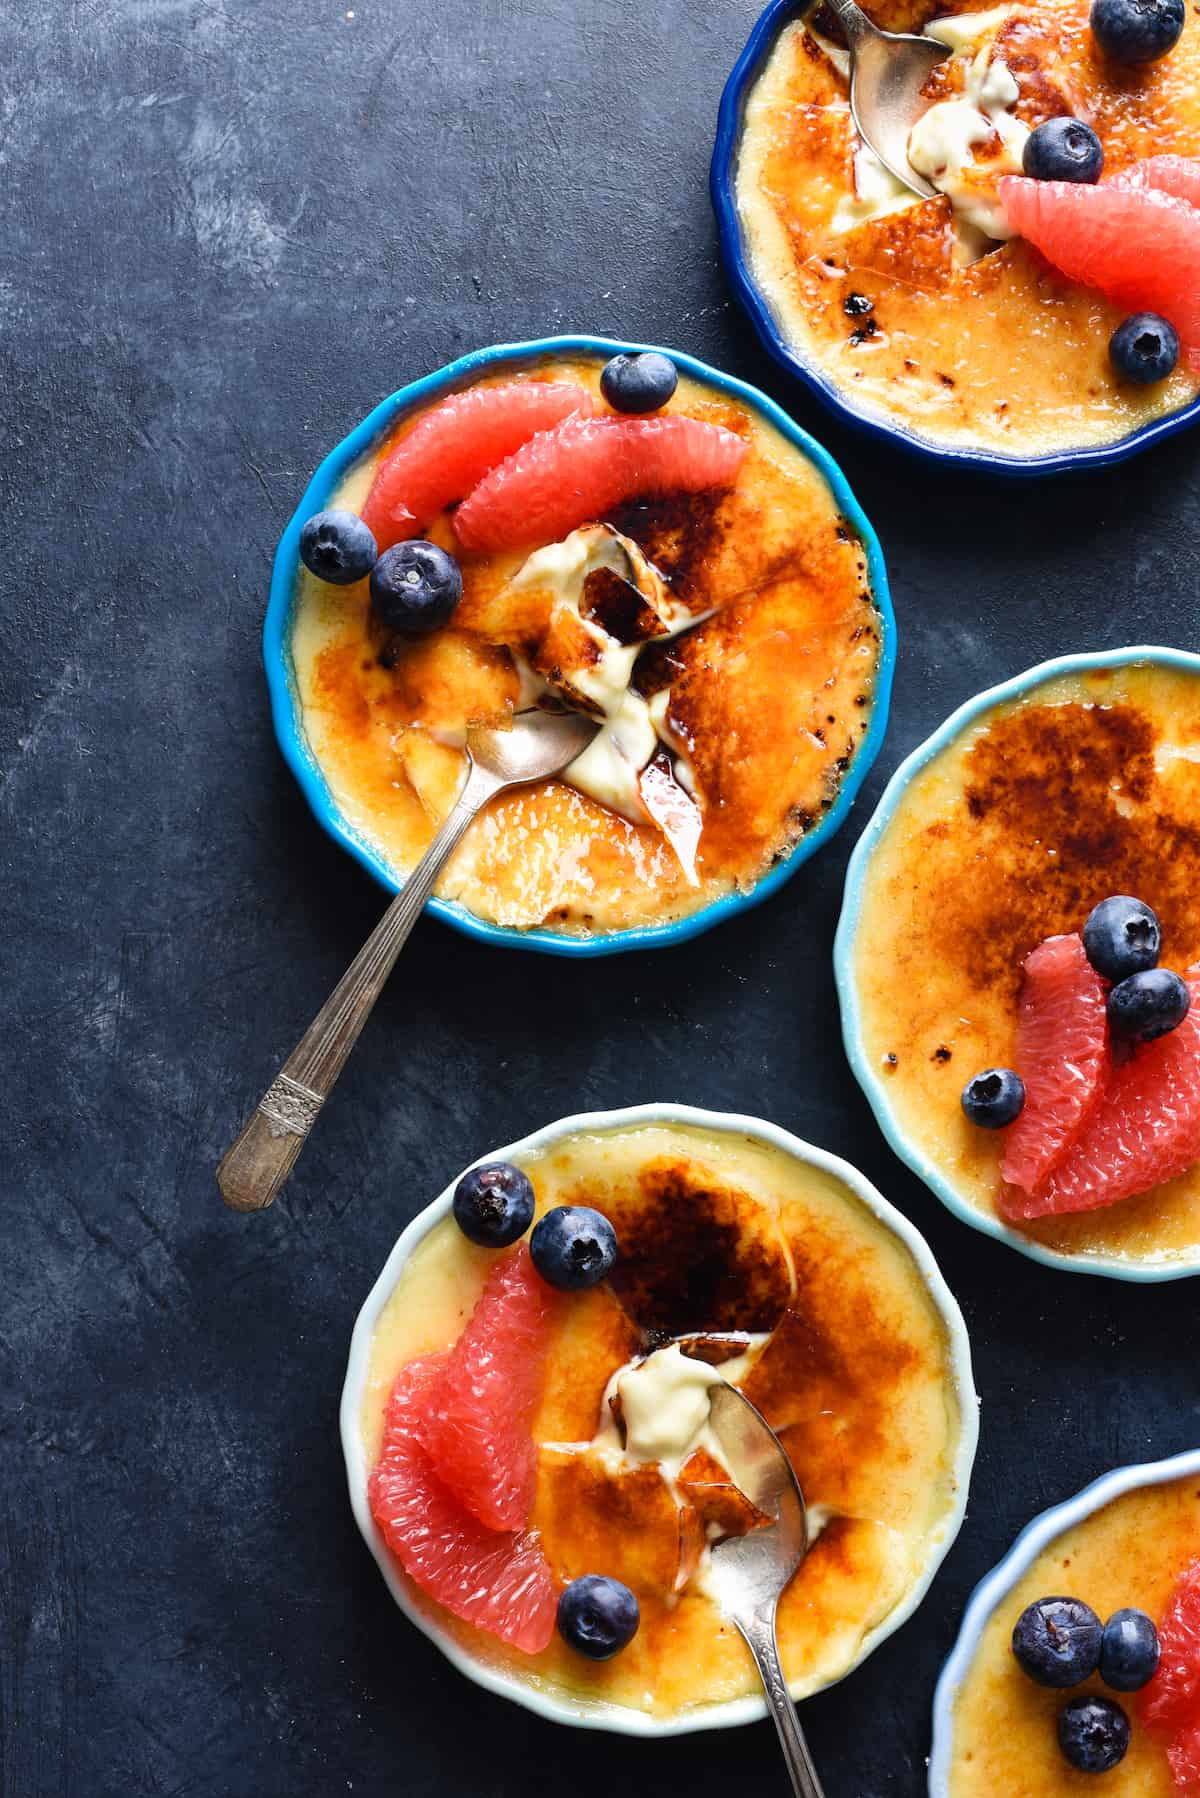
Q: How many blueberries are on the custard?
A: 15